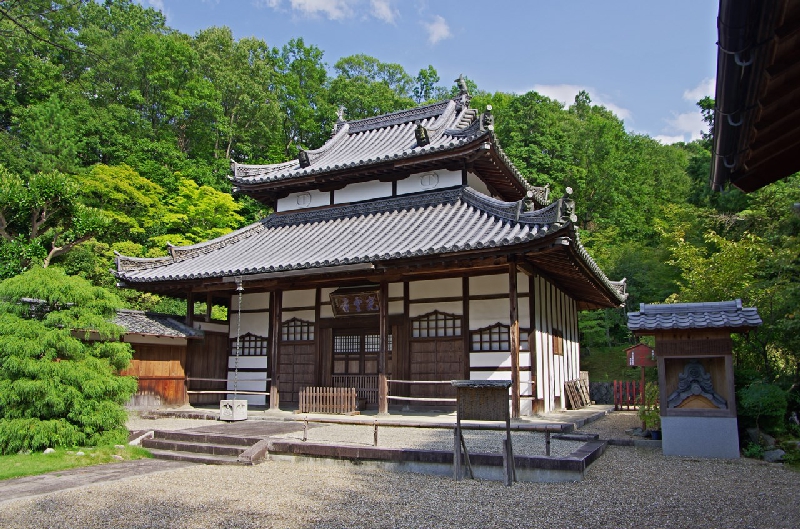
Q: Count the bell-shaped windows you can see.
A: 4